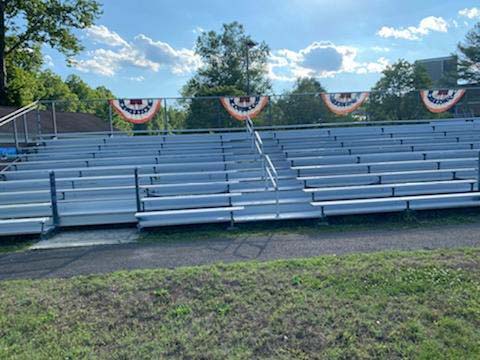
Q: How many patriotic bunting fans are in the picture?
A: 4